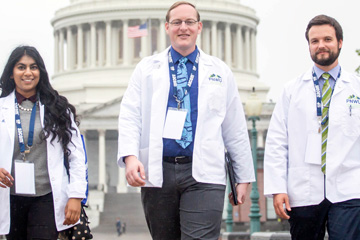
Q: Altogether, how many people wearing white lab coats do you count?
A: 3